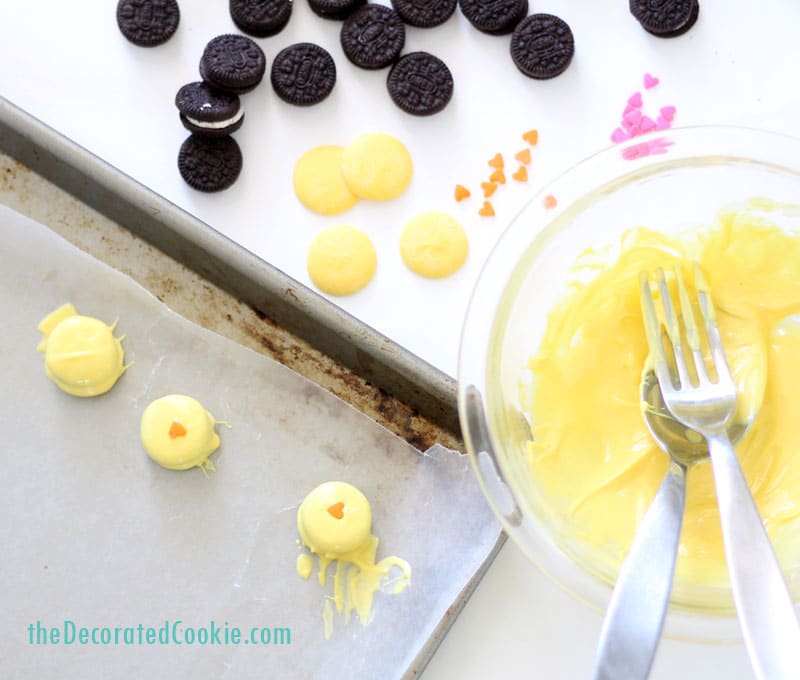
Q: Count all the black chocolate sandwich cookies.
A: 13